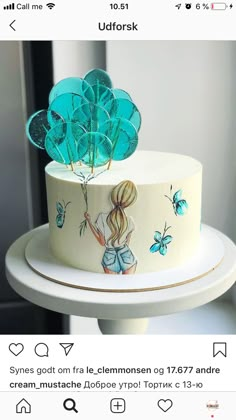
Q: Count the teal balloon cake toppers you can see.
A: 11